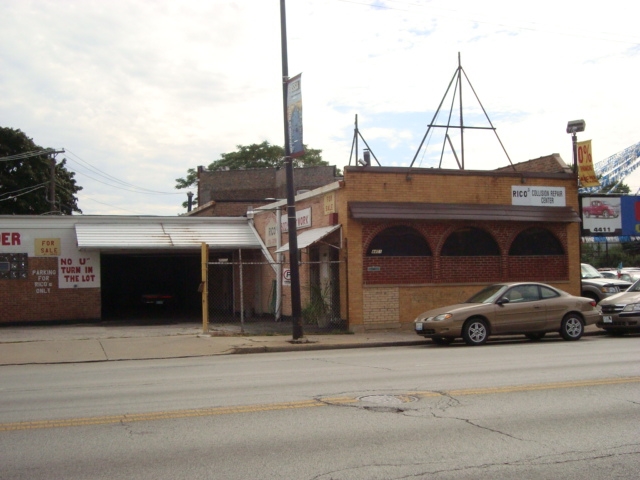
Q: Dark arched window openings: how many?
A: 3